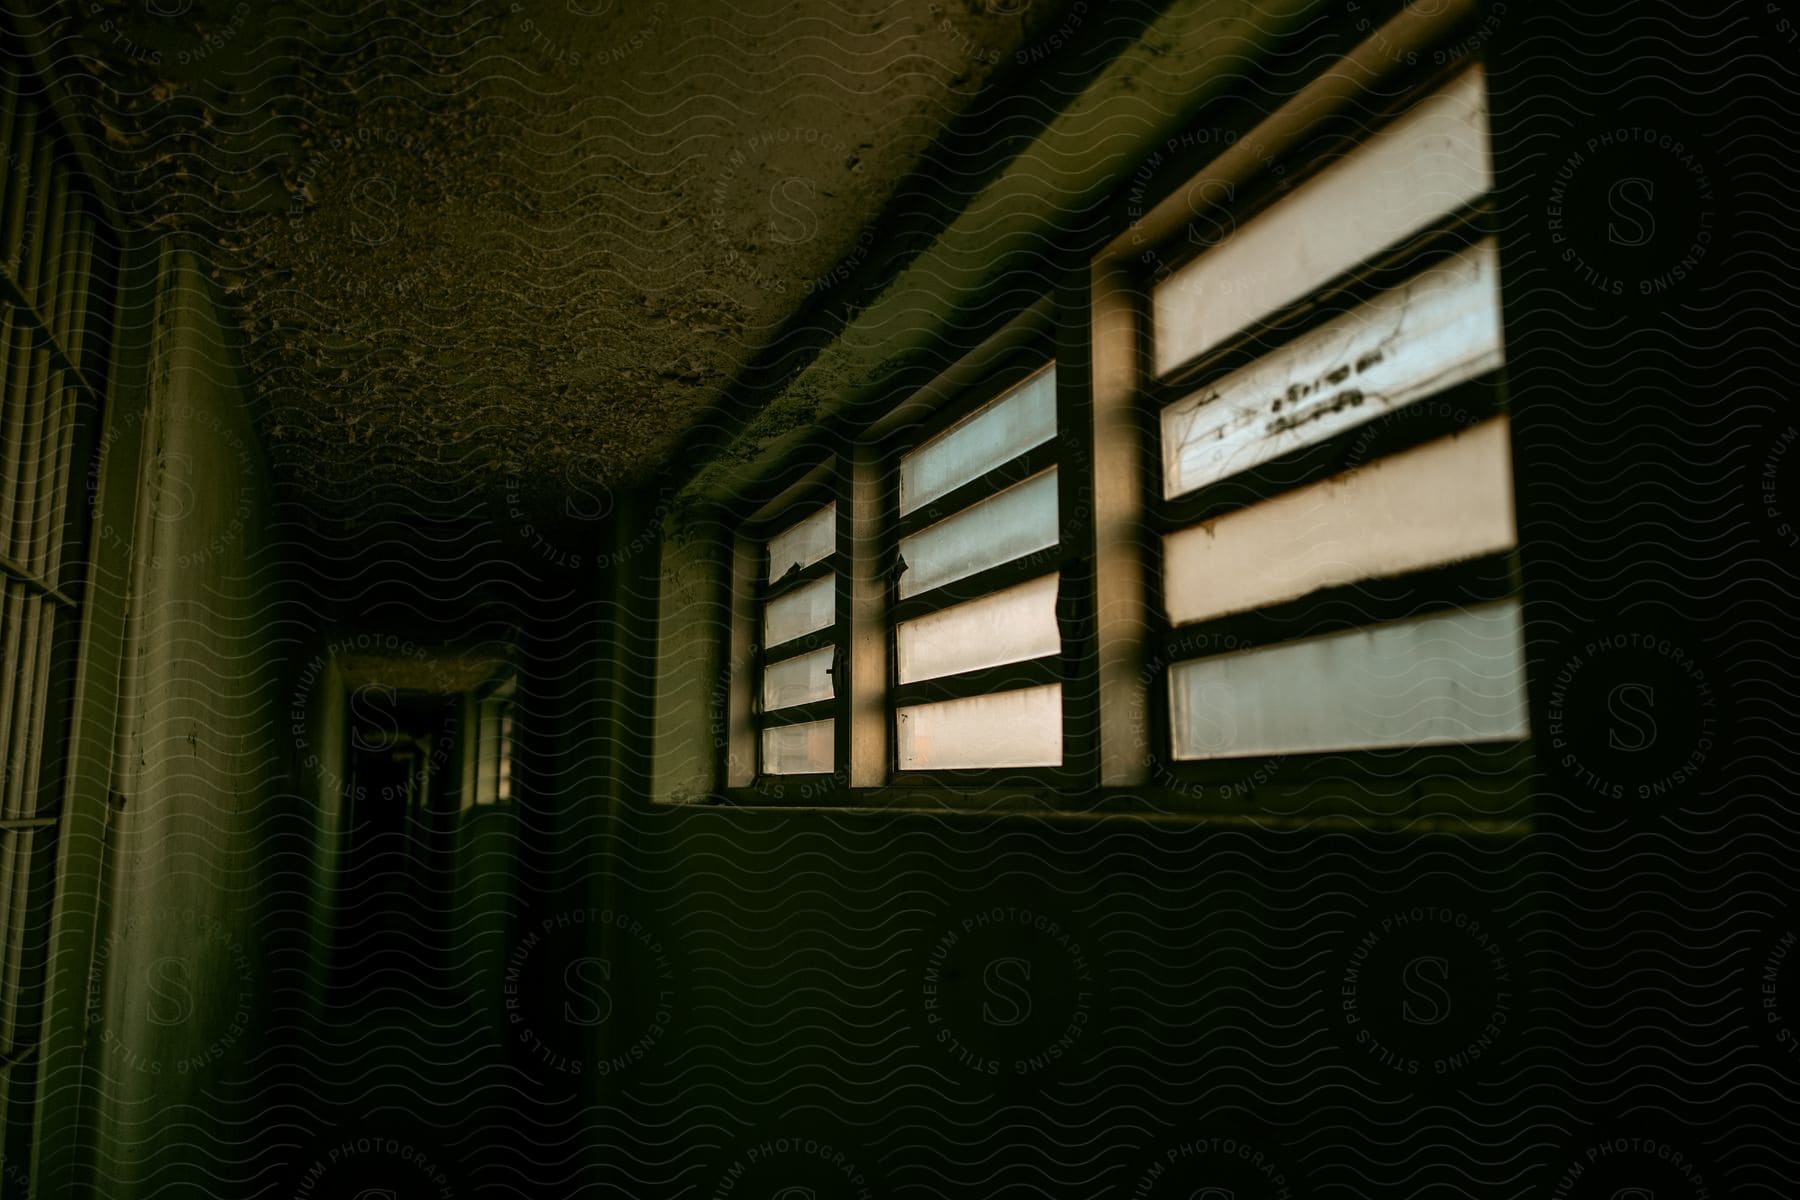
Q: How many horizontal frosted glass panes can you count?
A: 12